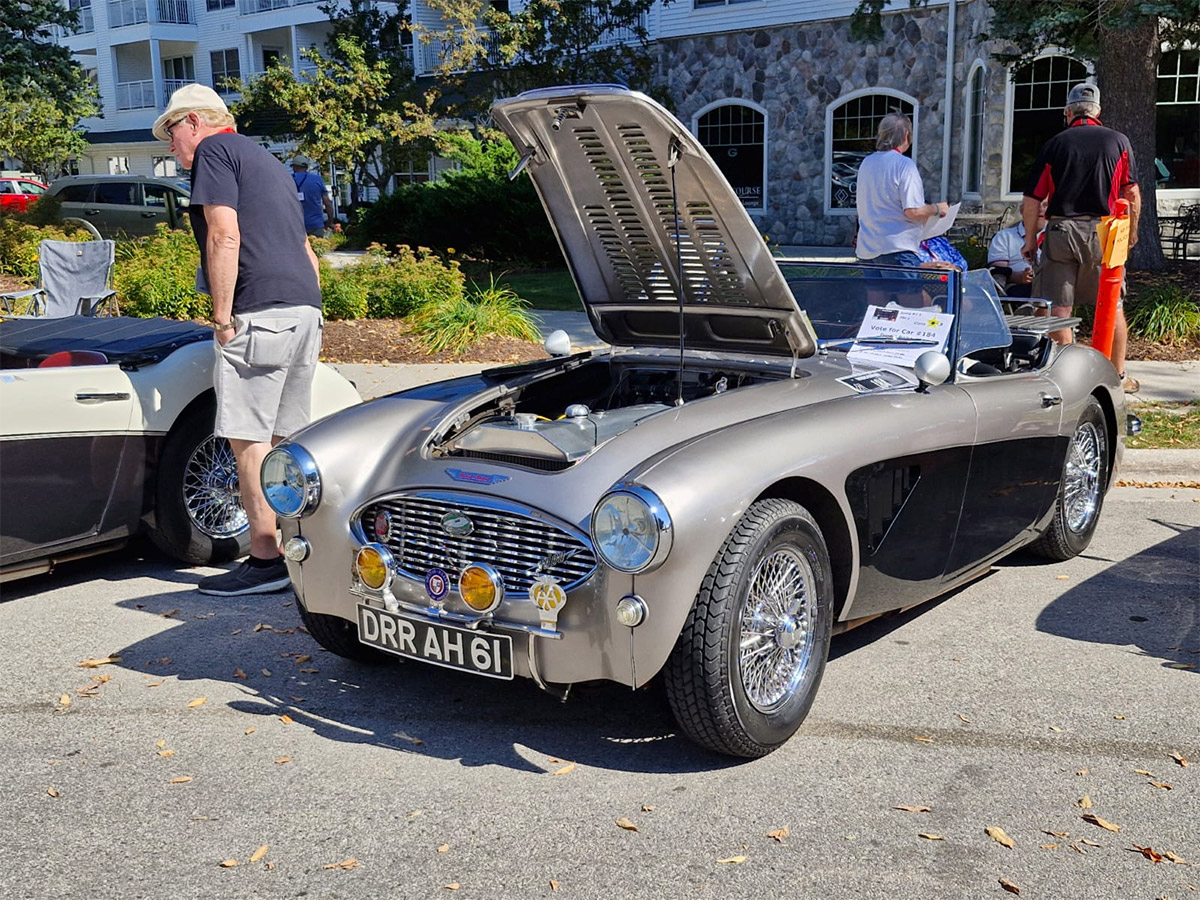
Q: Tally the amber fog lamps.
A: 2